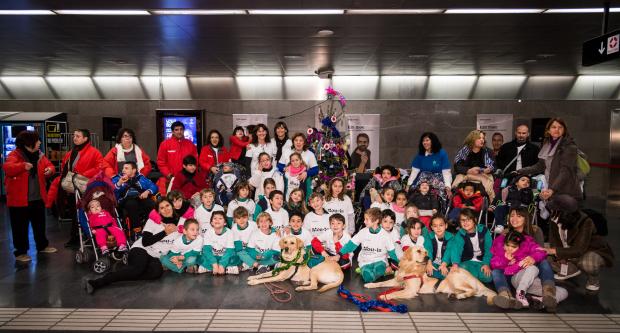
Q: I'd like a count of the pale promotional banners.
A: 3